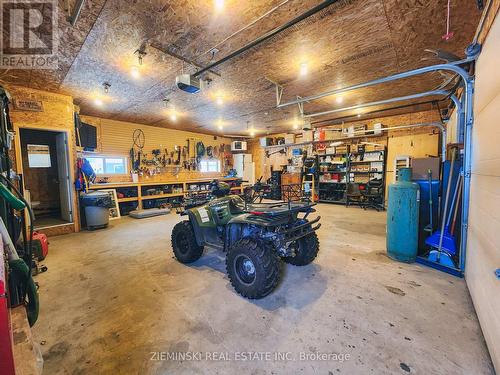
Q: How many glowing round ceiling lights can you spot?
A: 11